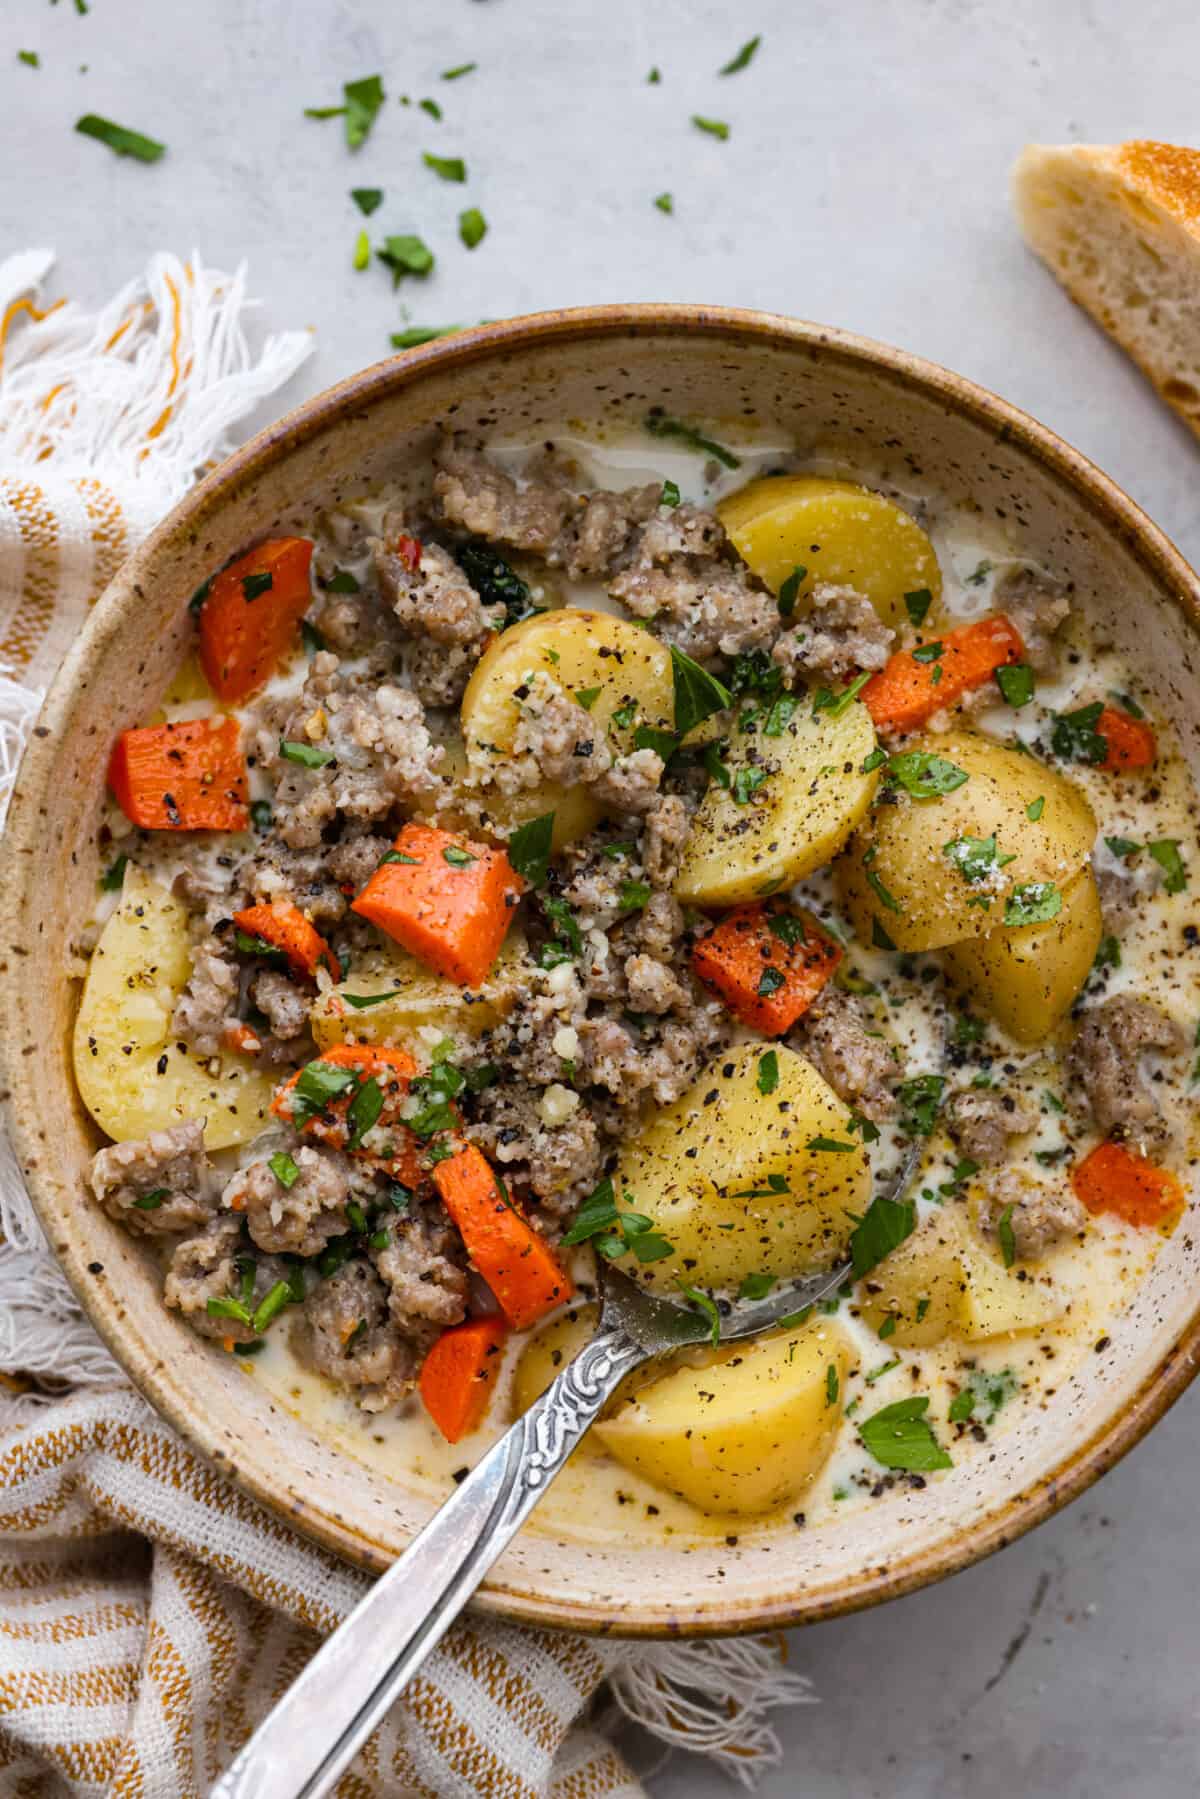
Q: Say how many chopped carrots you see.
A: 11